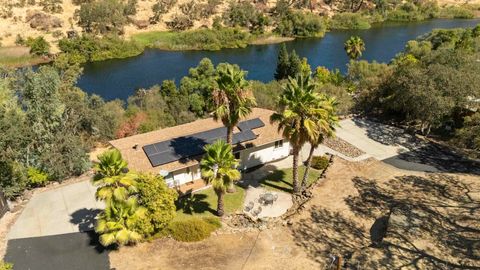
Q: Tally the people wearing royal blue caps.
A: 0